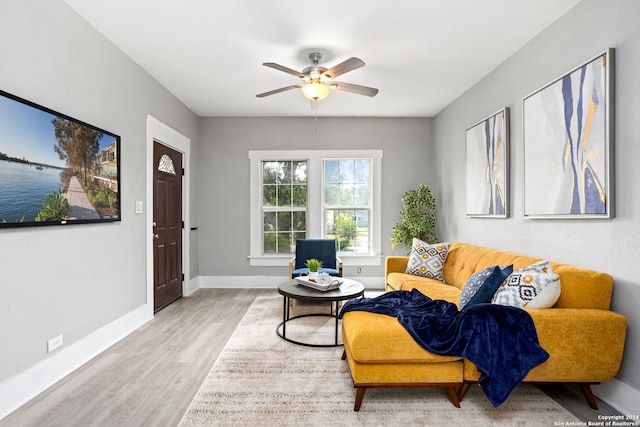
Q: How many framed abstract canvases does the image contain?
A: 2